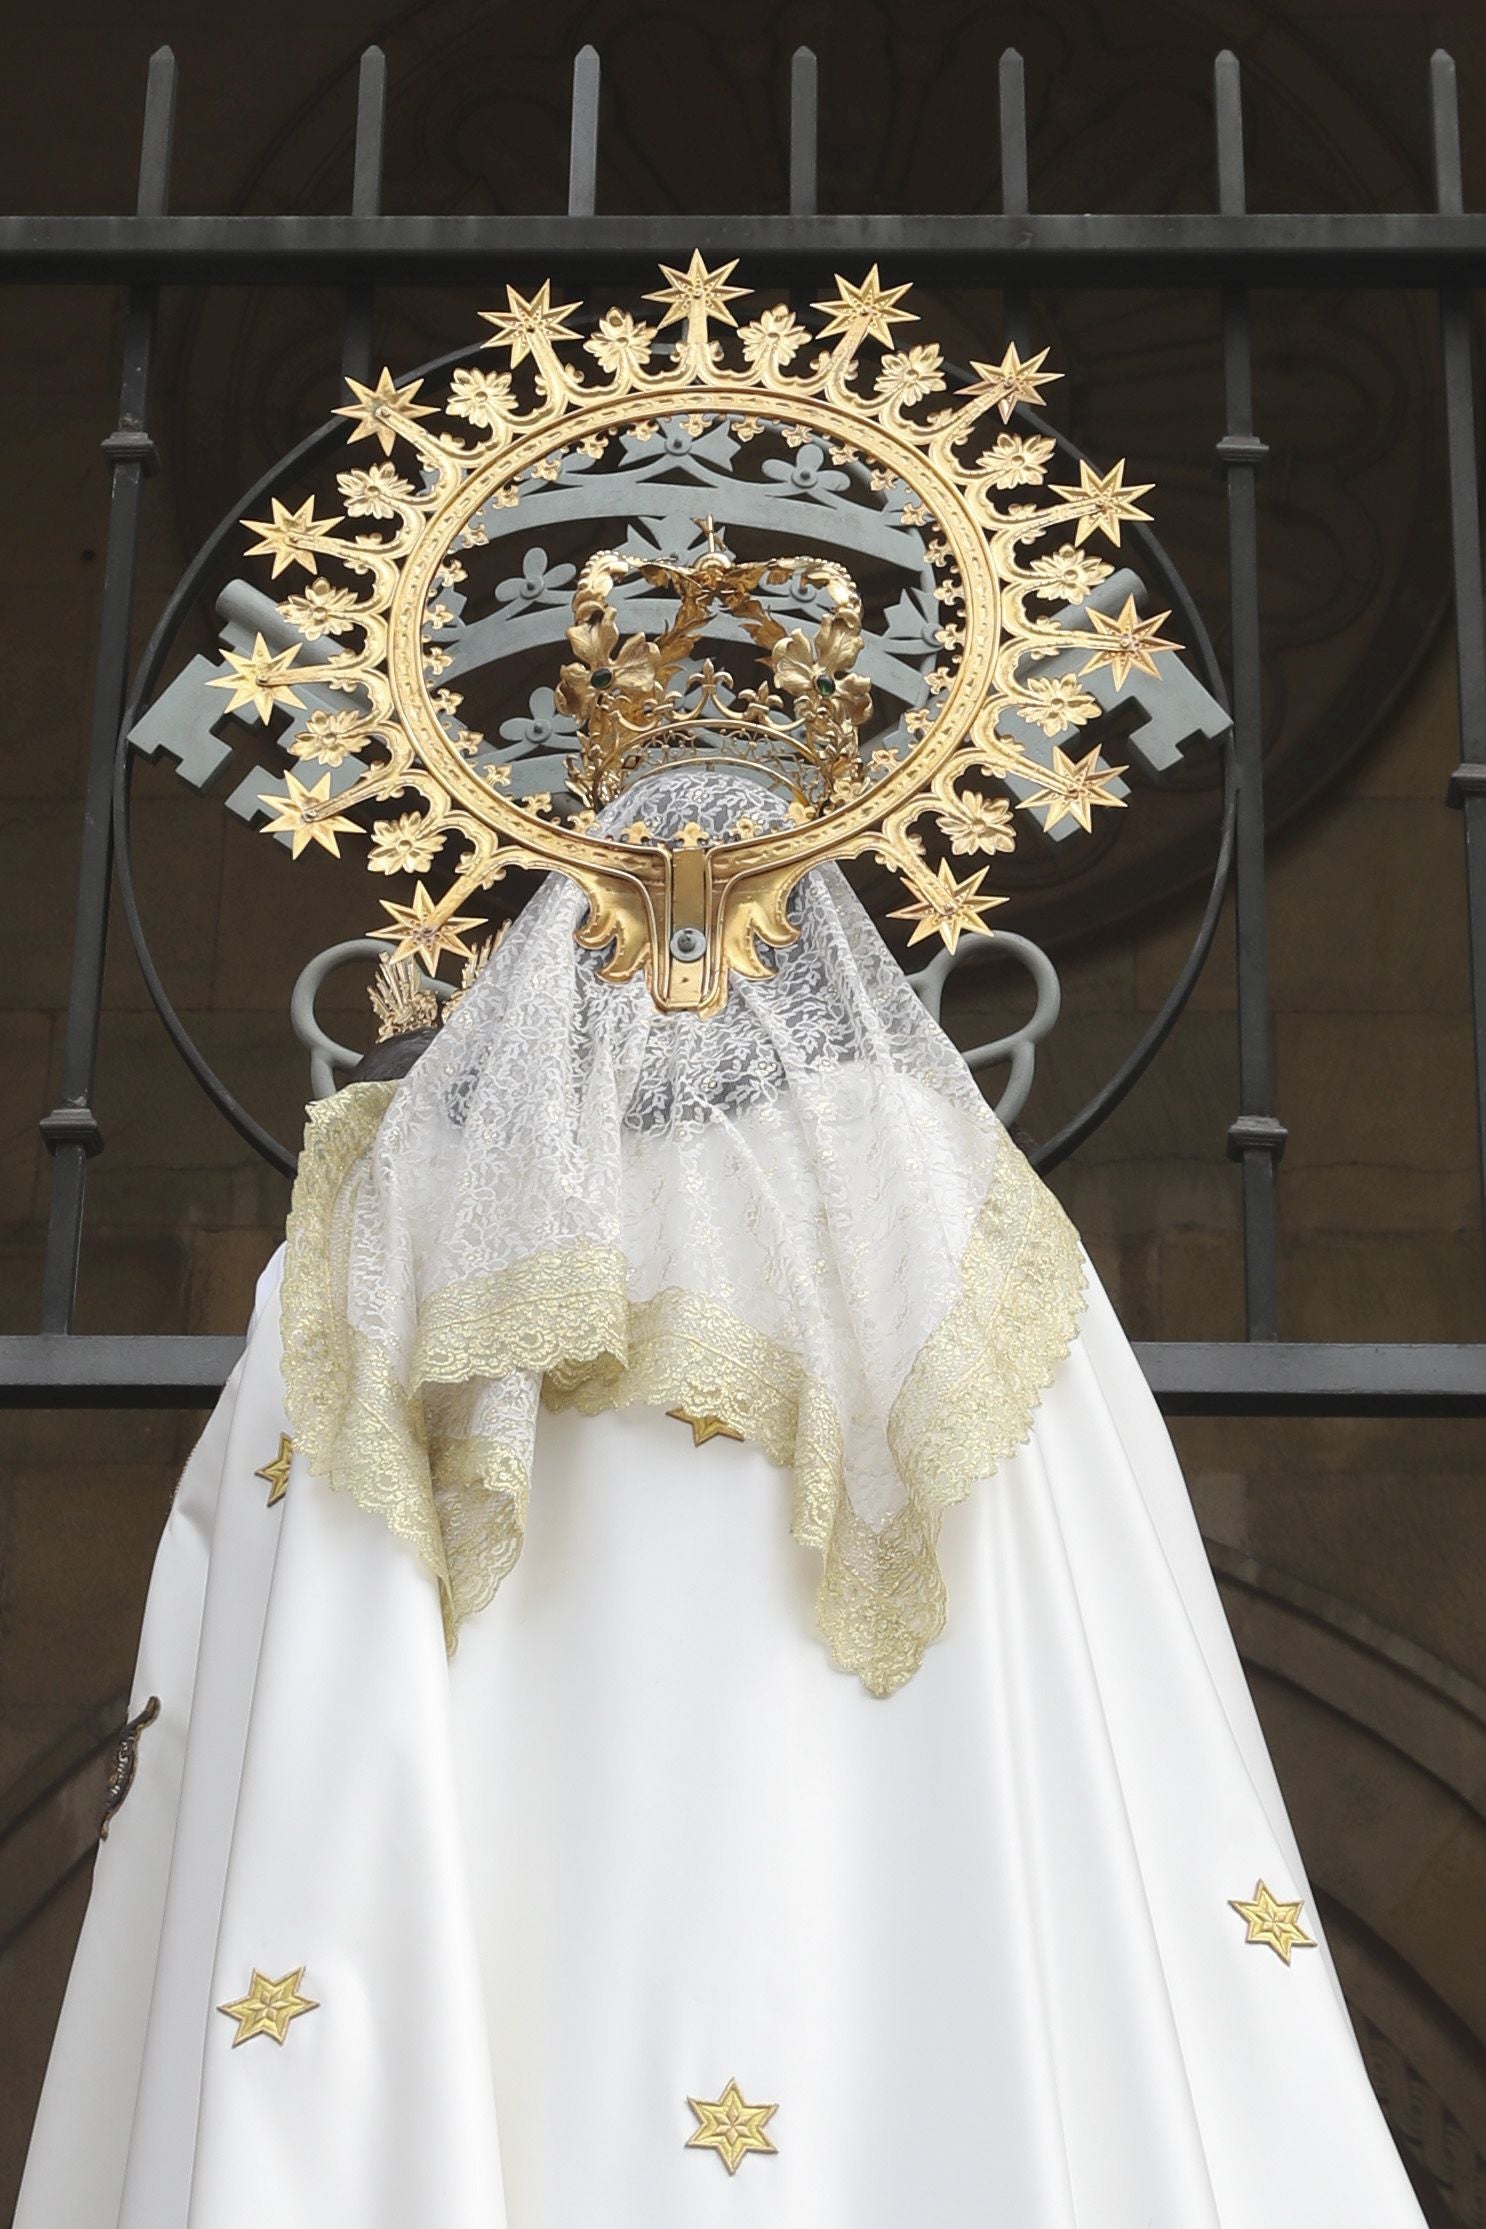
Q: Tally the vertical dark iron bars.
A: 7